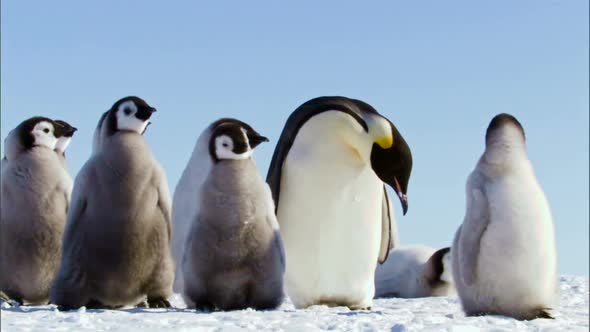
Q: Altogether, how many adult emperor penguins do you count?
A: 1